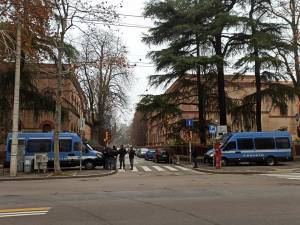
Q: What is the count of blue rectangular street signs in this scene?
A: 2